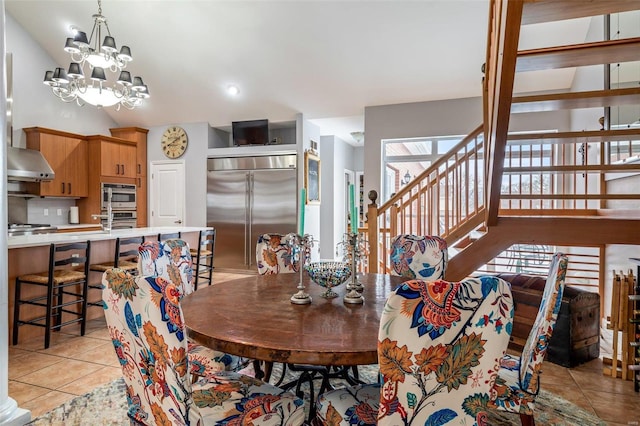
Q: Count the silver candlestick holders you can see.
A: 3